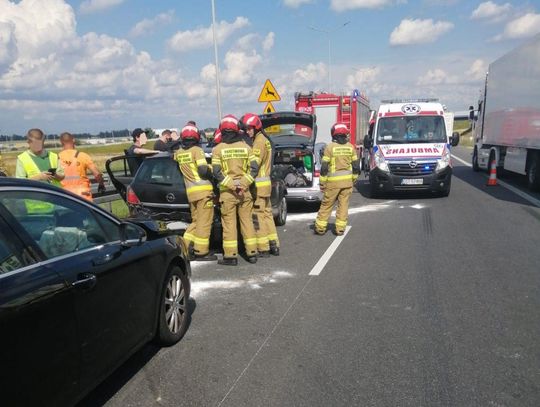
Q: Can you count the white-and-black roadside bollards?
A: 0